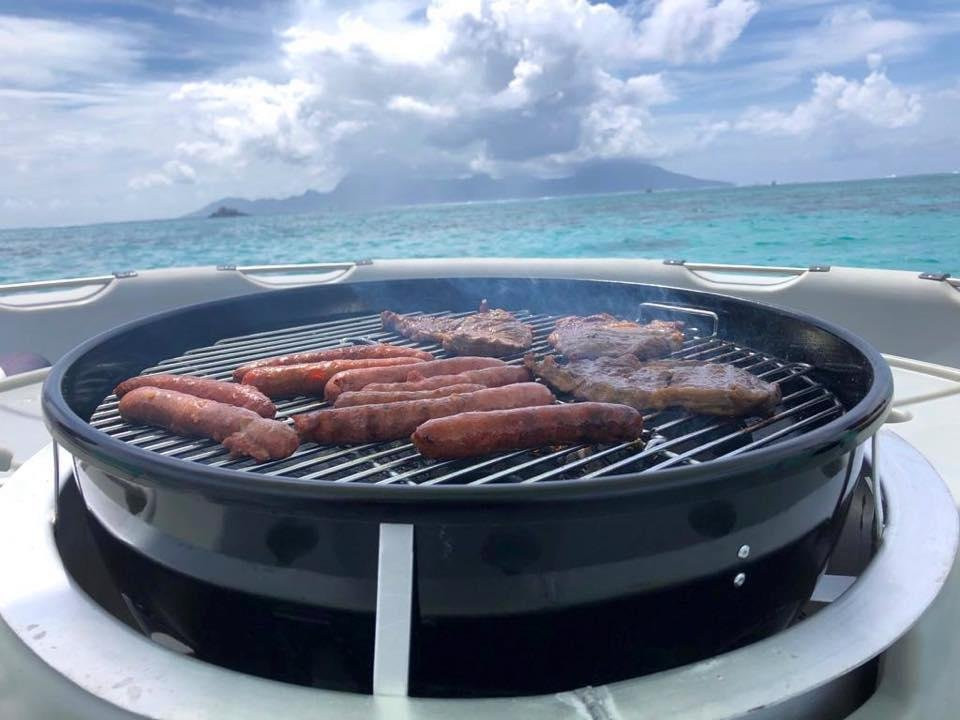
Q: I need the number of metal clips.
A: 6